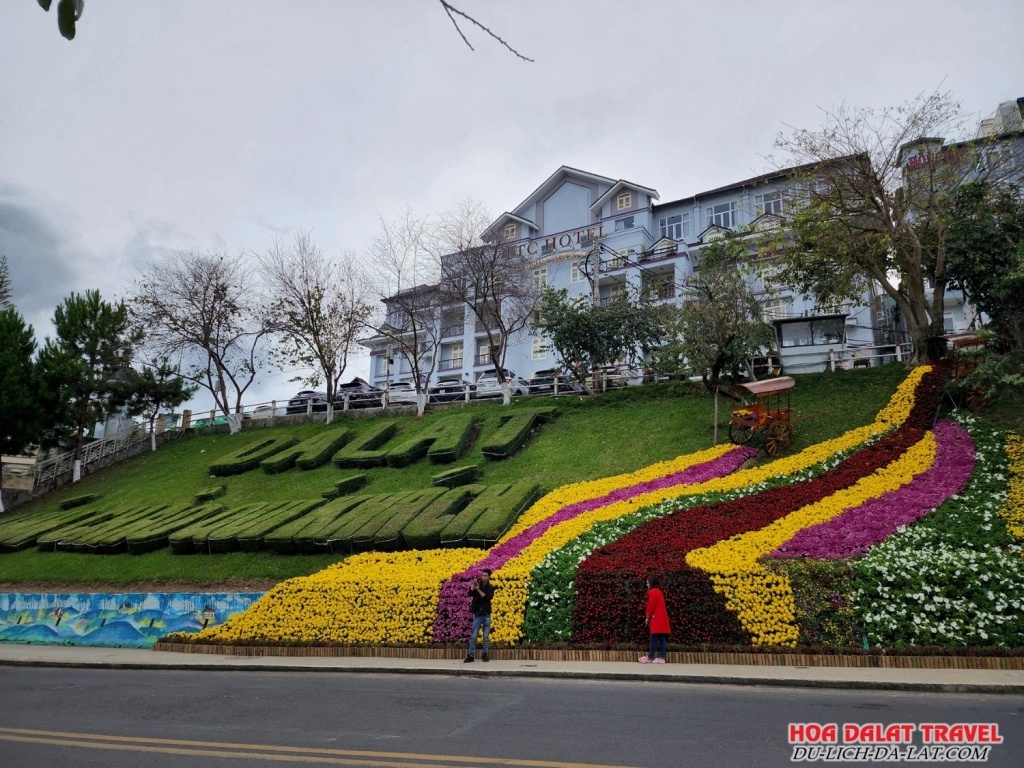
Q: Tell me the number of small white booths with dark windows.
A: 1